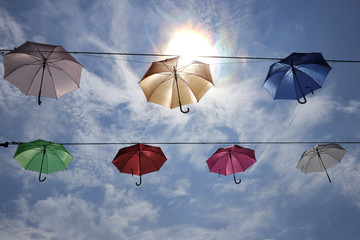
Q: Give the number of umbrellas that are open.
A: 7